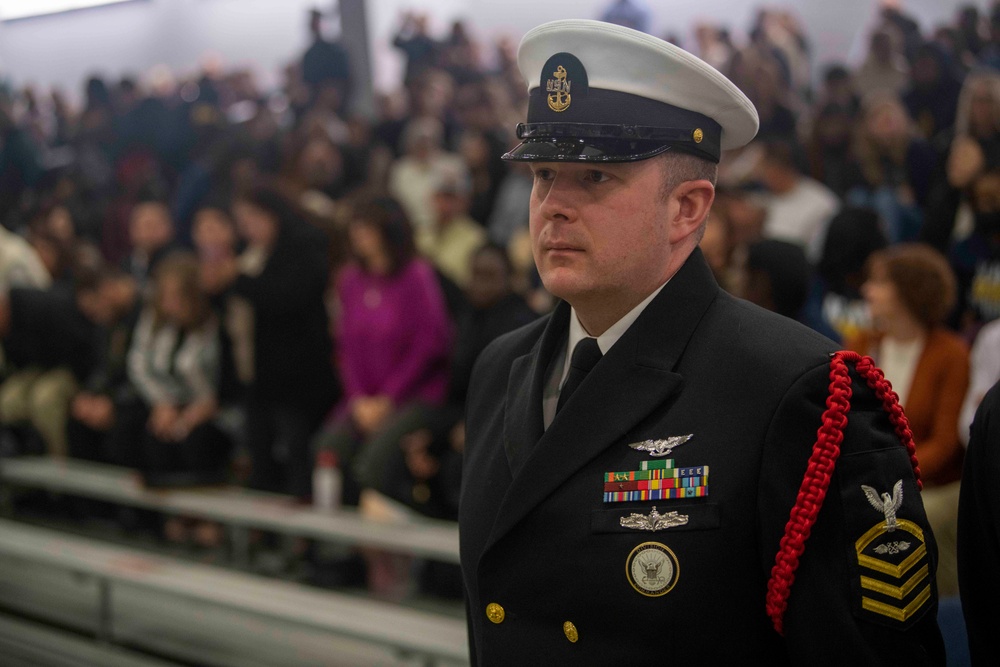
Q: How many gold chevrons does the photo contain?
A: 3